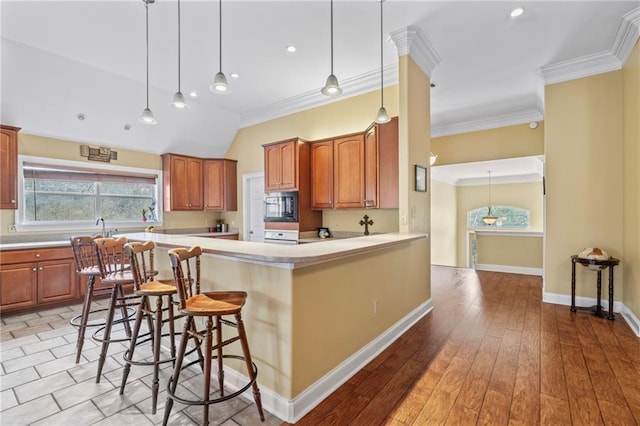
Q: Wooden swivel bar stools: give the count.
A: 4